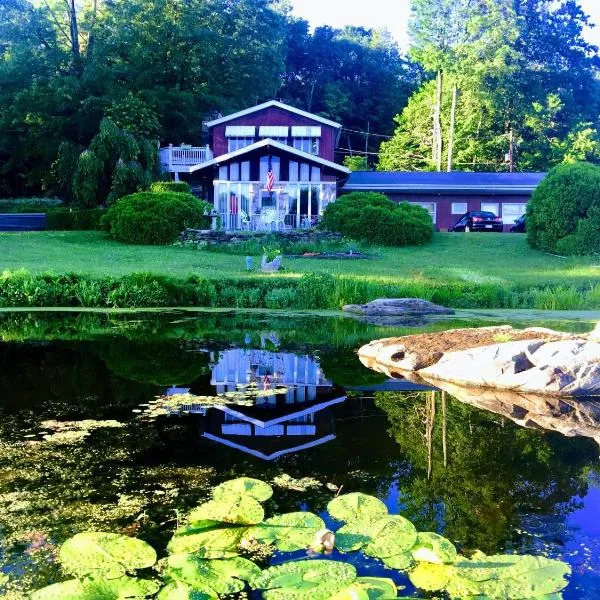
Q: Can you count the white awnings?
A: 3